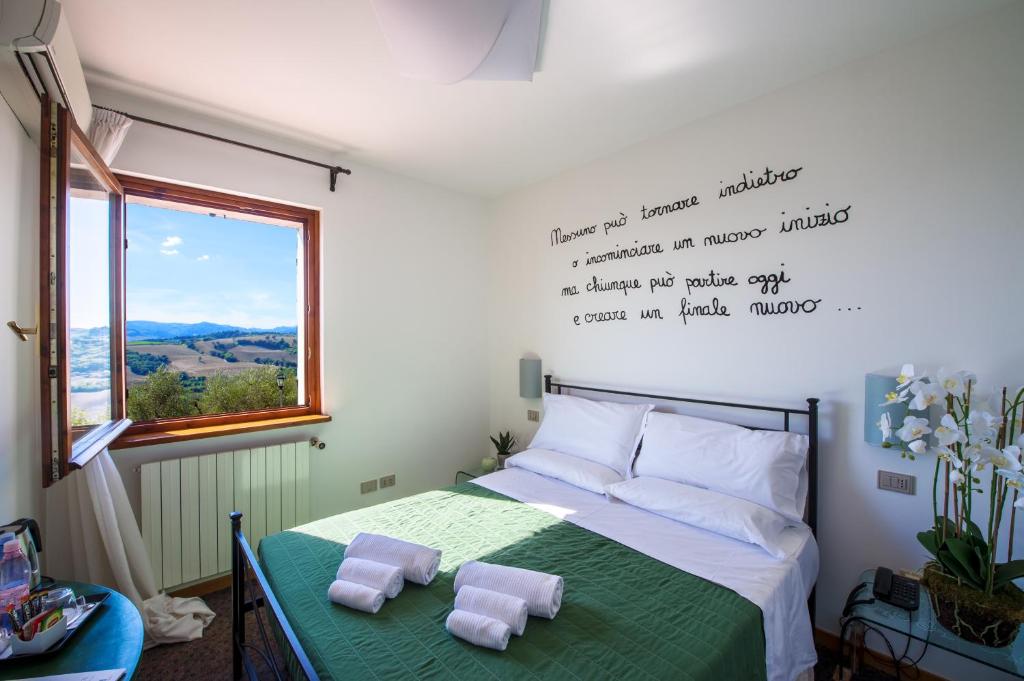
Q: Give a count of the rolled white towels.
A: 6